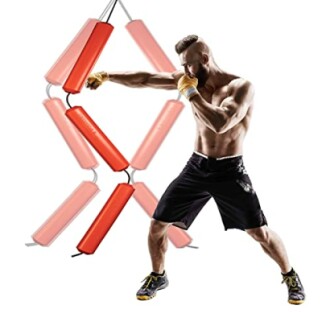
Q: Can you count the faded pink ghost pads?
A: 6